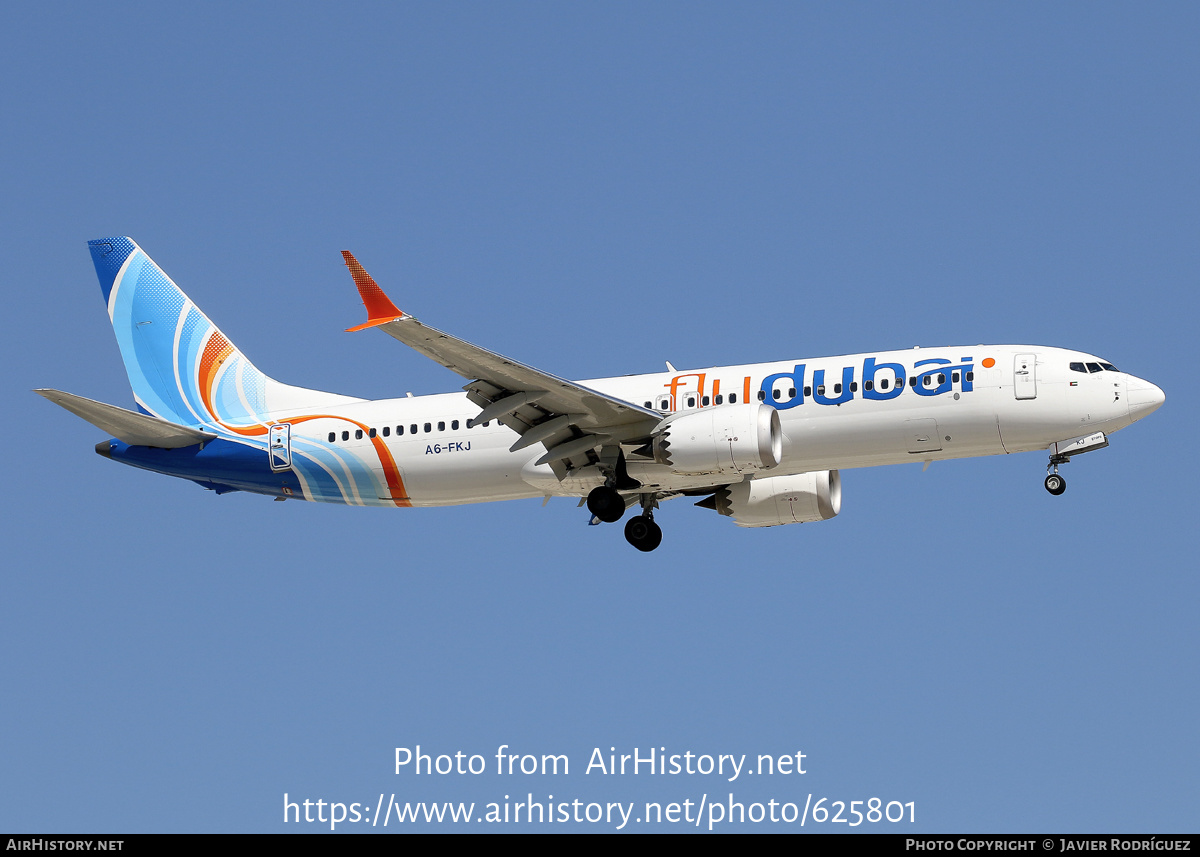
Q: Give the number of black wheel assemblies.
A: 3